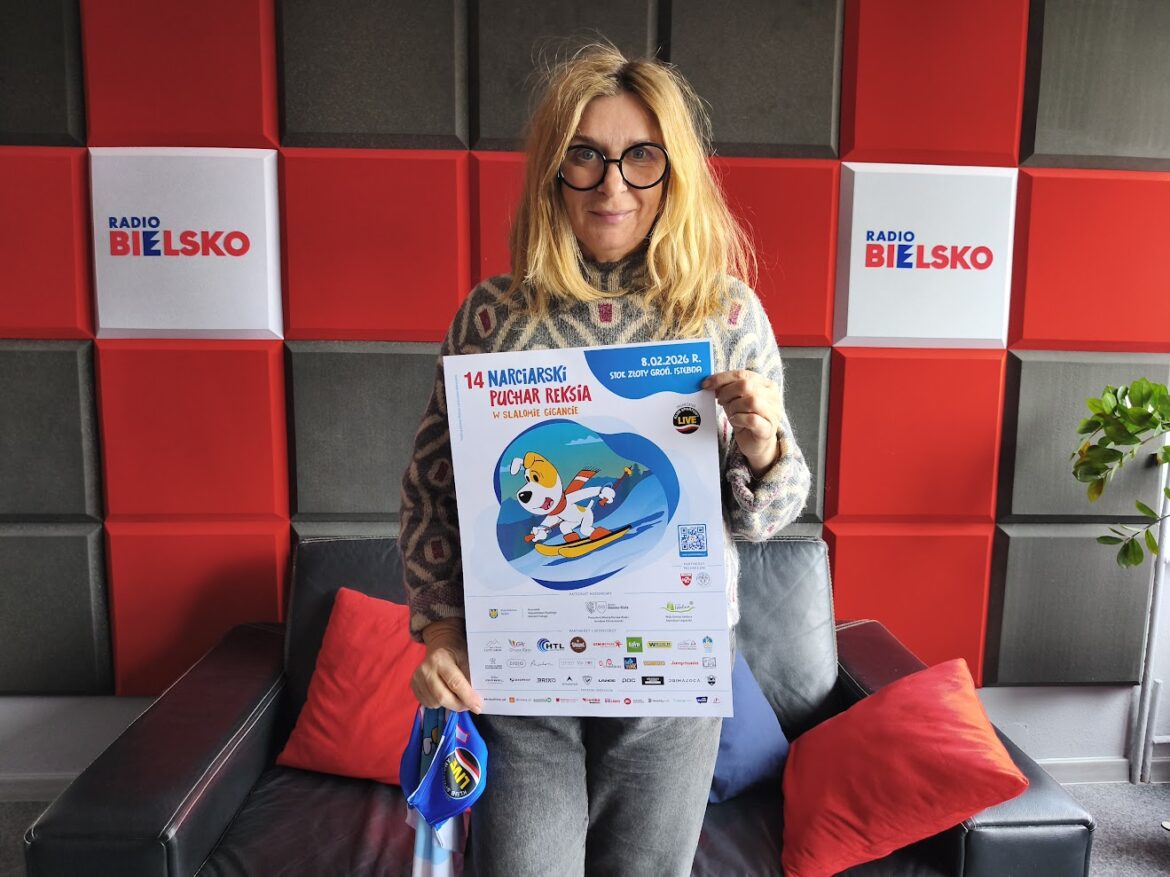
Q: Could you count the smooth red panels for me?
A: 11